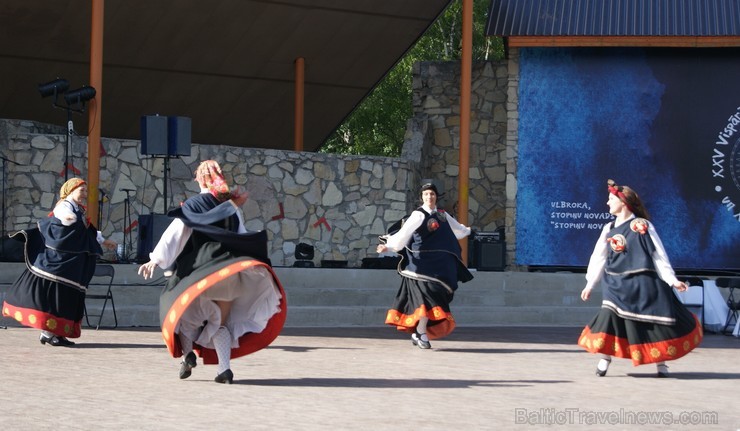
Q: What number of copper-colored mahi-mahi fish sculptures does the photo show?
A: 0